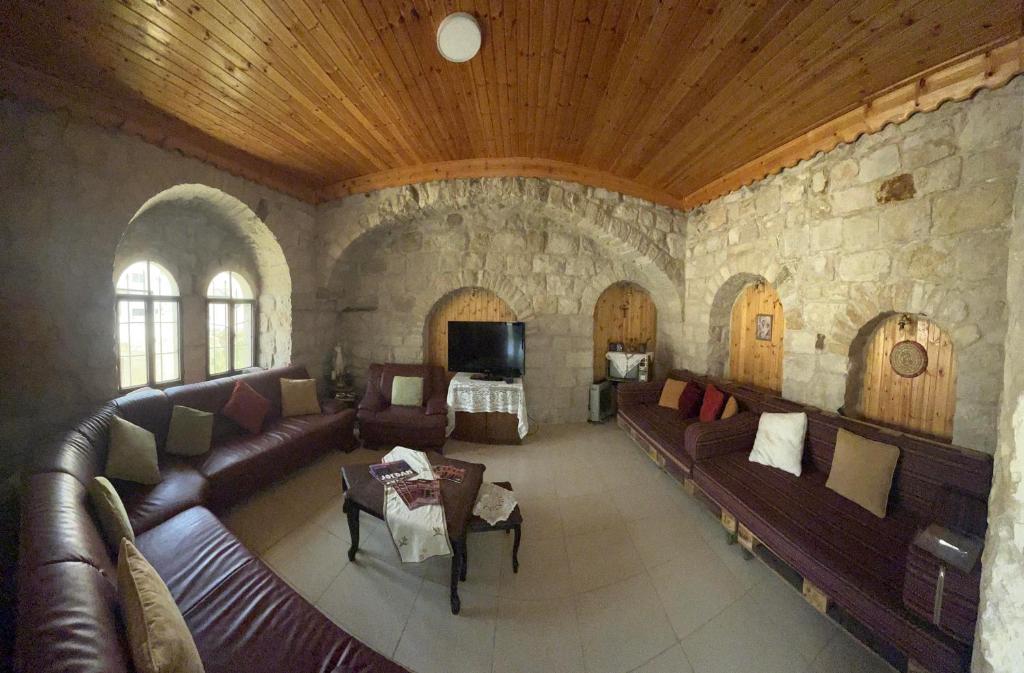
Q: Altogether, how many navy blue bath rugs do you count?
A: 0